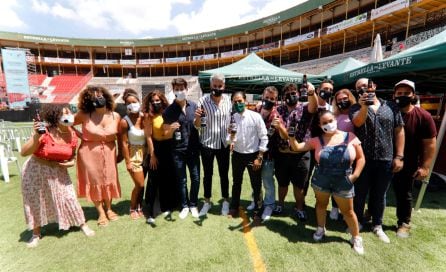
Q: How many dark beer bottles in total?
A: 8